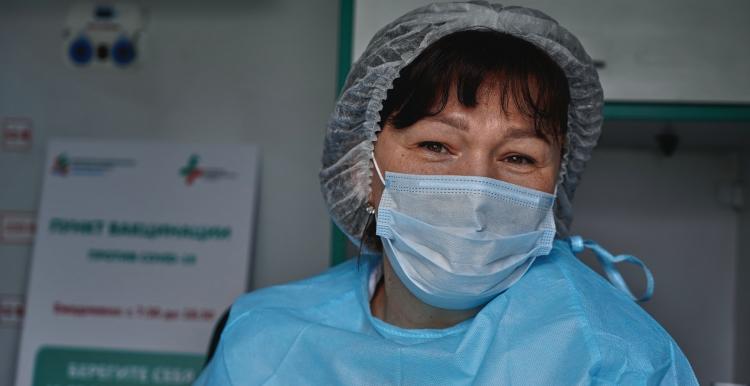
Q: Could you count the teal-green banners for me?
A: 1